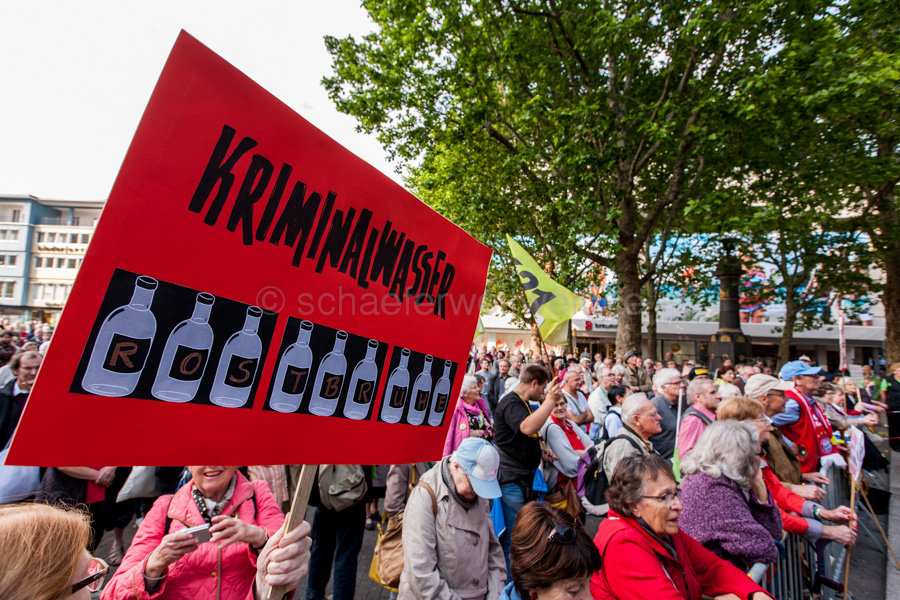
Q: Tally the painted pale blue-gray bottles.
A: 9